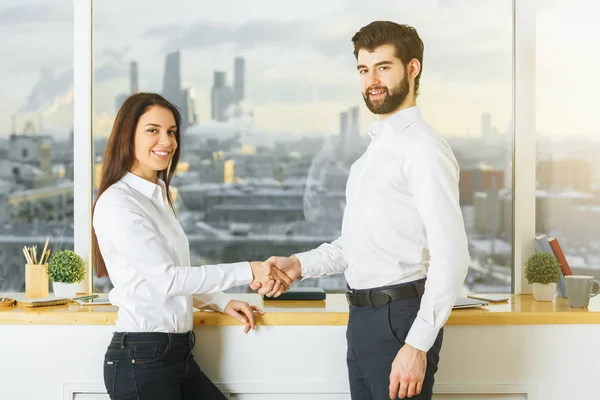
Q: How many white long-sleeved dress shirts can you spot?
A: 2